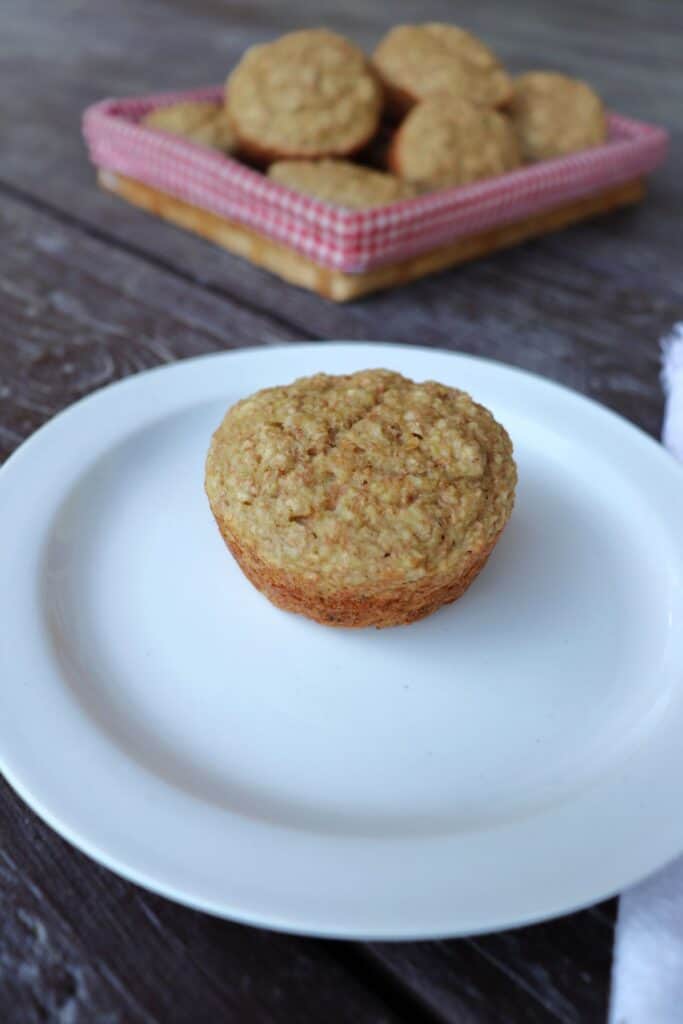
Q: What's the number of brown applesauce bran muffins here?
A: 7